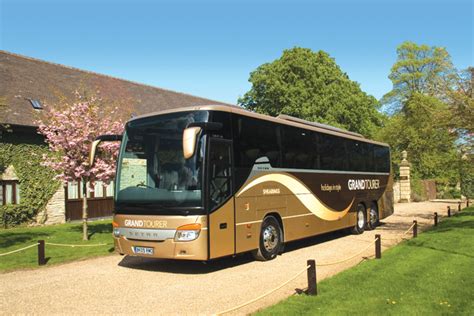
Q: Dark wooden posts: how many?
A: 8